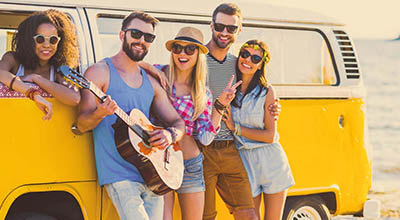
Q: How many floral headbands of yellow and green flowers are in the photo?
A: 1